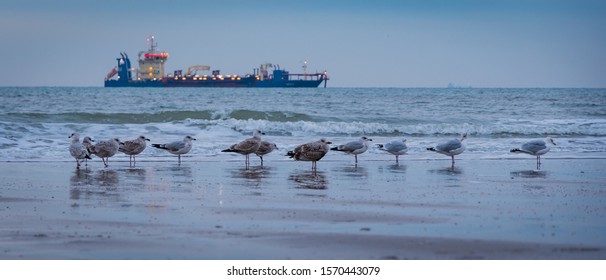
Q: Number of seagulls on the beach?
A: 12